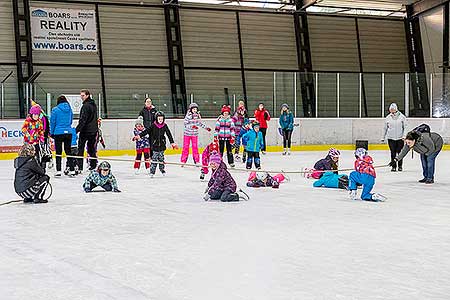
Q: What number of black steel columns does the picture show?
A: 4